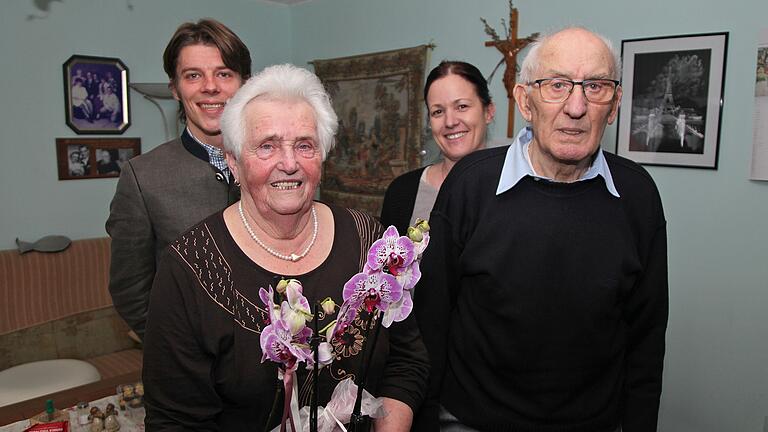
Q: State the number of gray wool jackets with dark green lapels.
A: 1